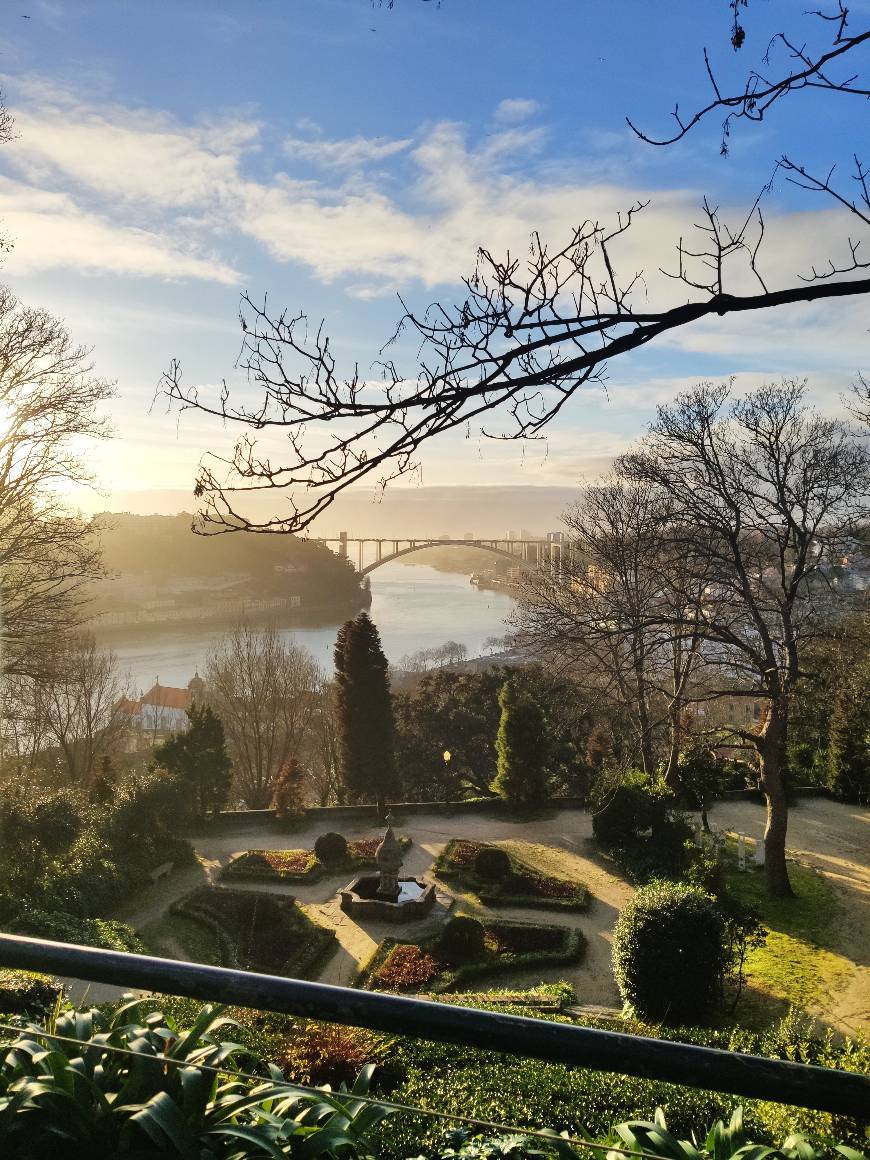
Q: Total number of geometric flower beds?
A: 4